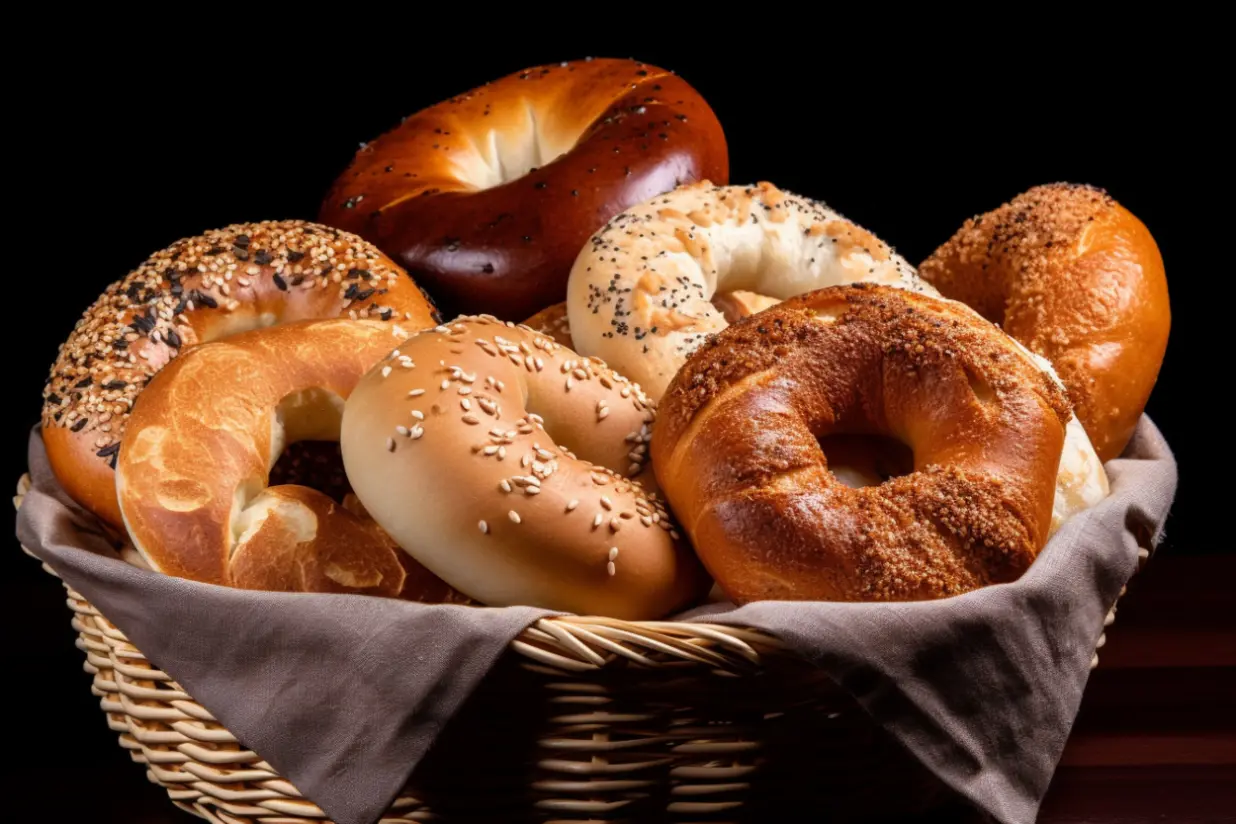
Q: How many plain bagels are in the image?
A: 1